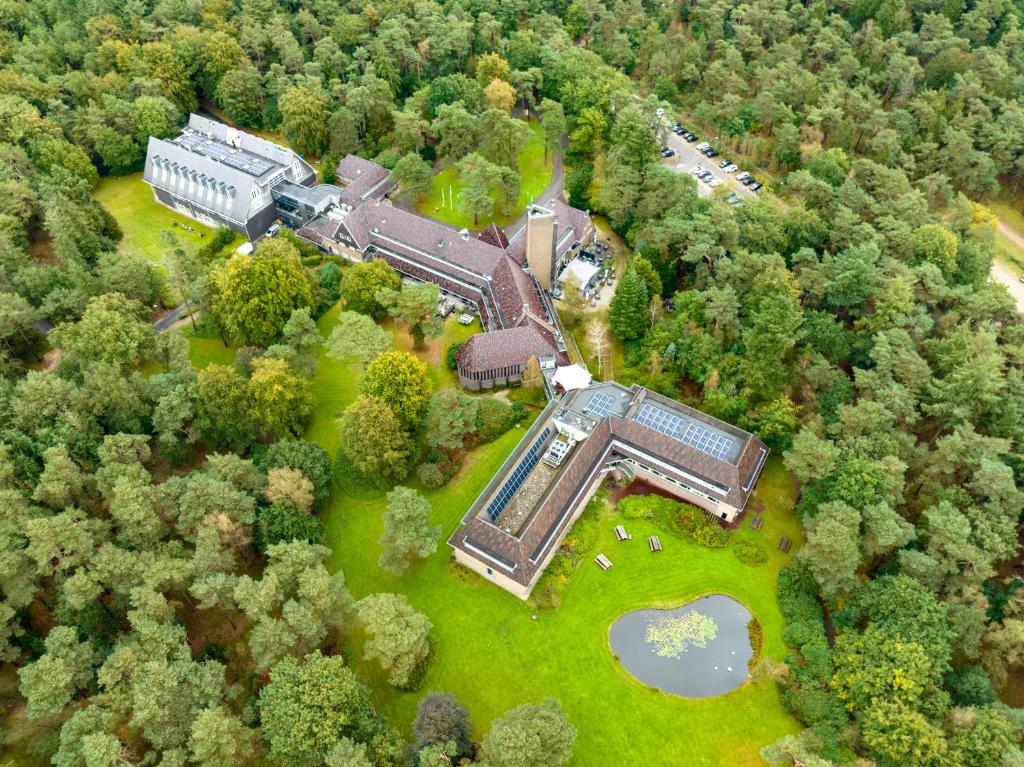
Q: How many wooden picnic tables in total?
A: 5